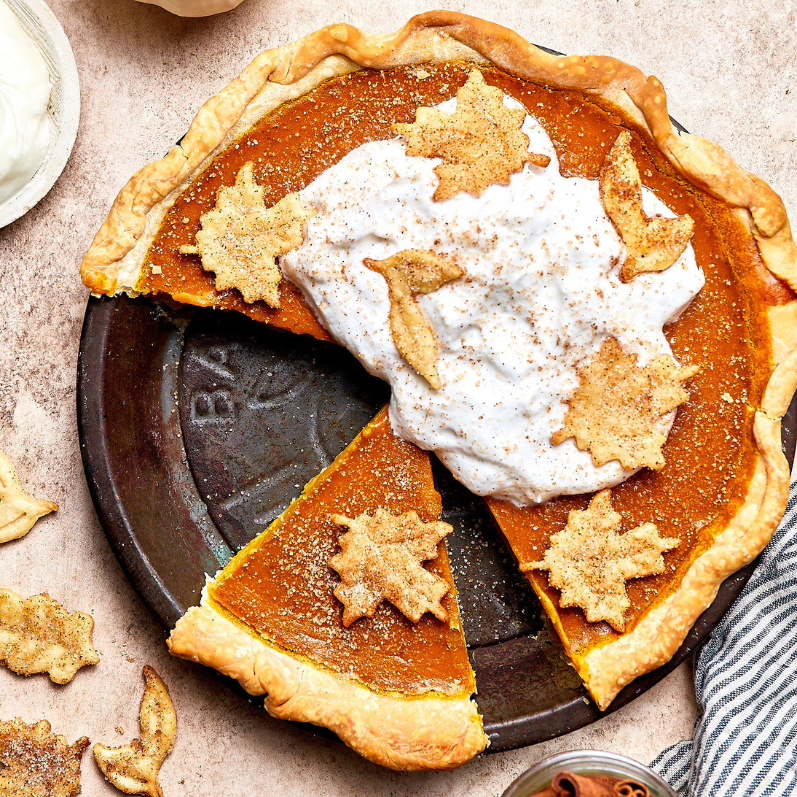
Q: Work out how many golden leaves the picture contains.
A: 11